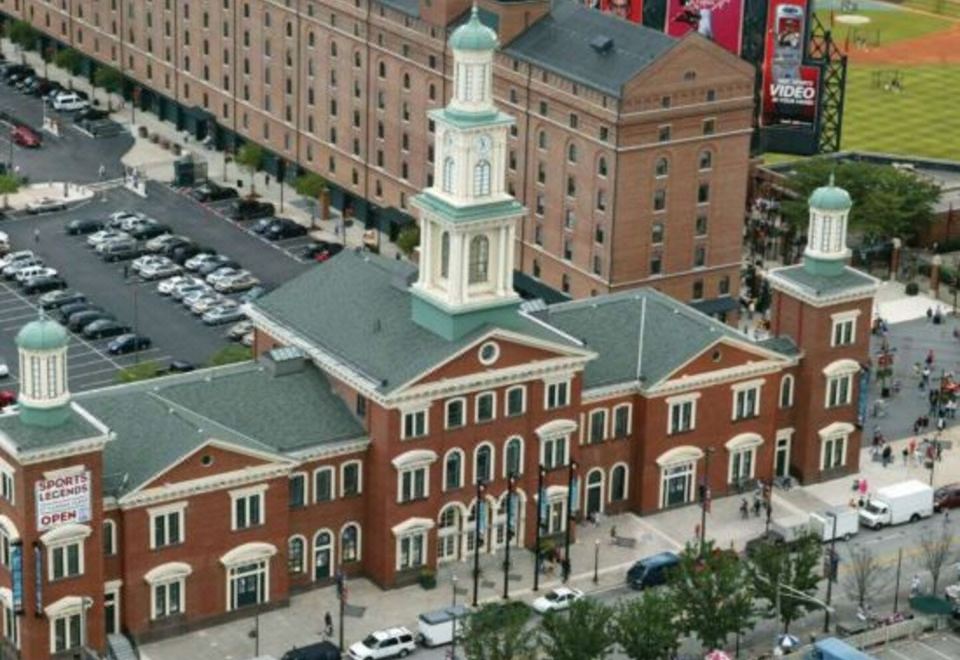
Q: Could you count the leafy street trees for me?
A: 5